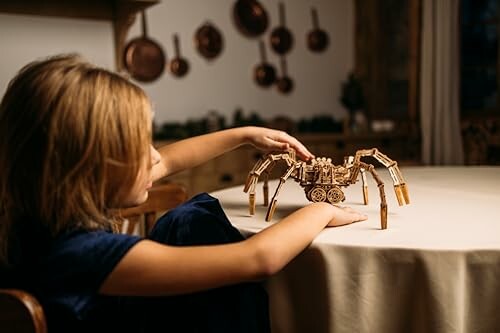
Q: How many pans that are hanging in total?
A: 8